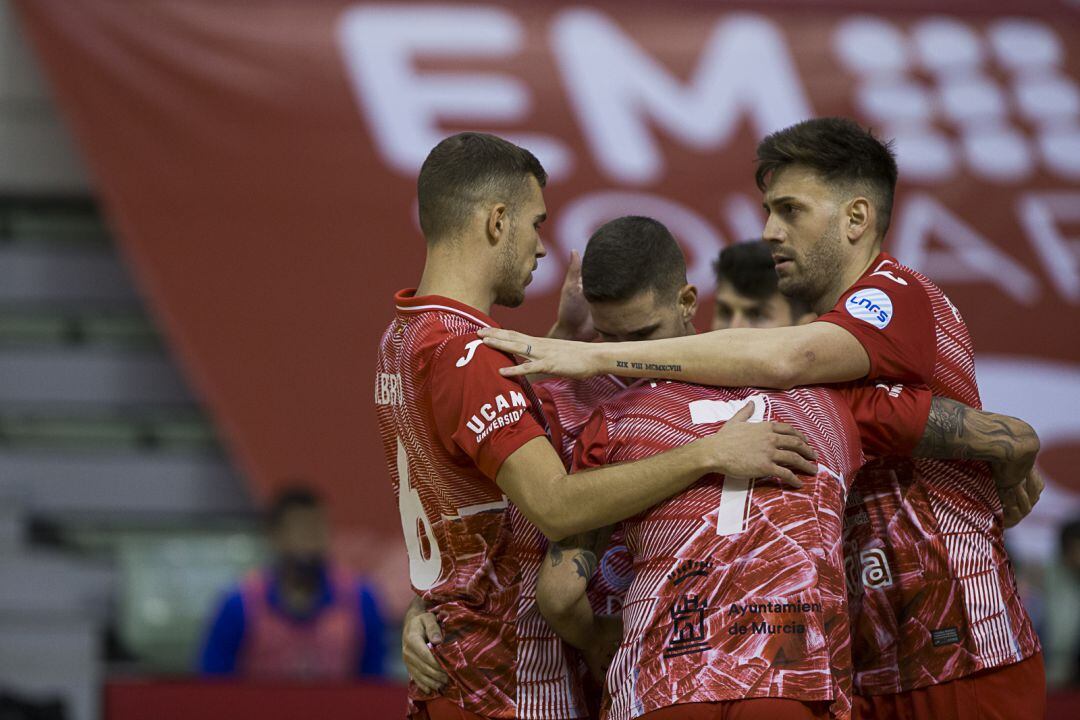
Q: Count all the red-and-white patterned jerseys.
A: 4